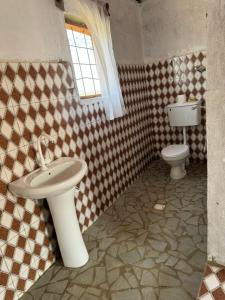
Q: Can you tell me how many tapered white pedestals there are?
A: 1